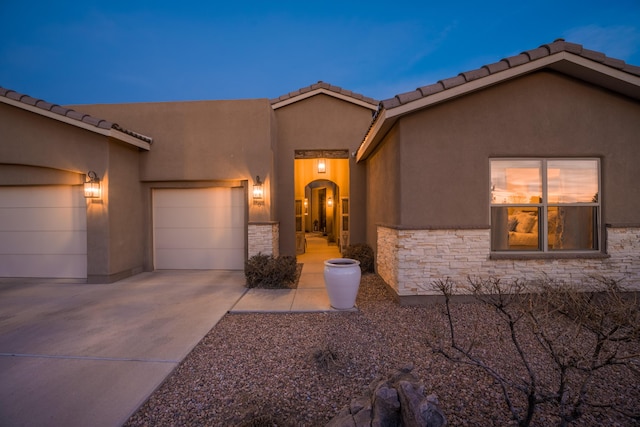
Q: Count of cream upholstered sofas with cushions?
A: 1